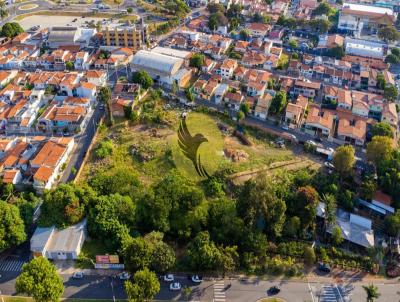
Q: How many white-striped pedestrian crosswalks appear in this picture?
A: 3